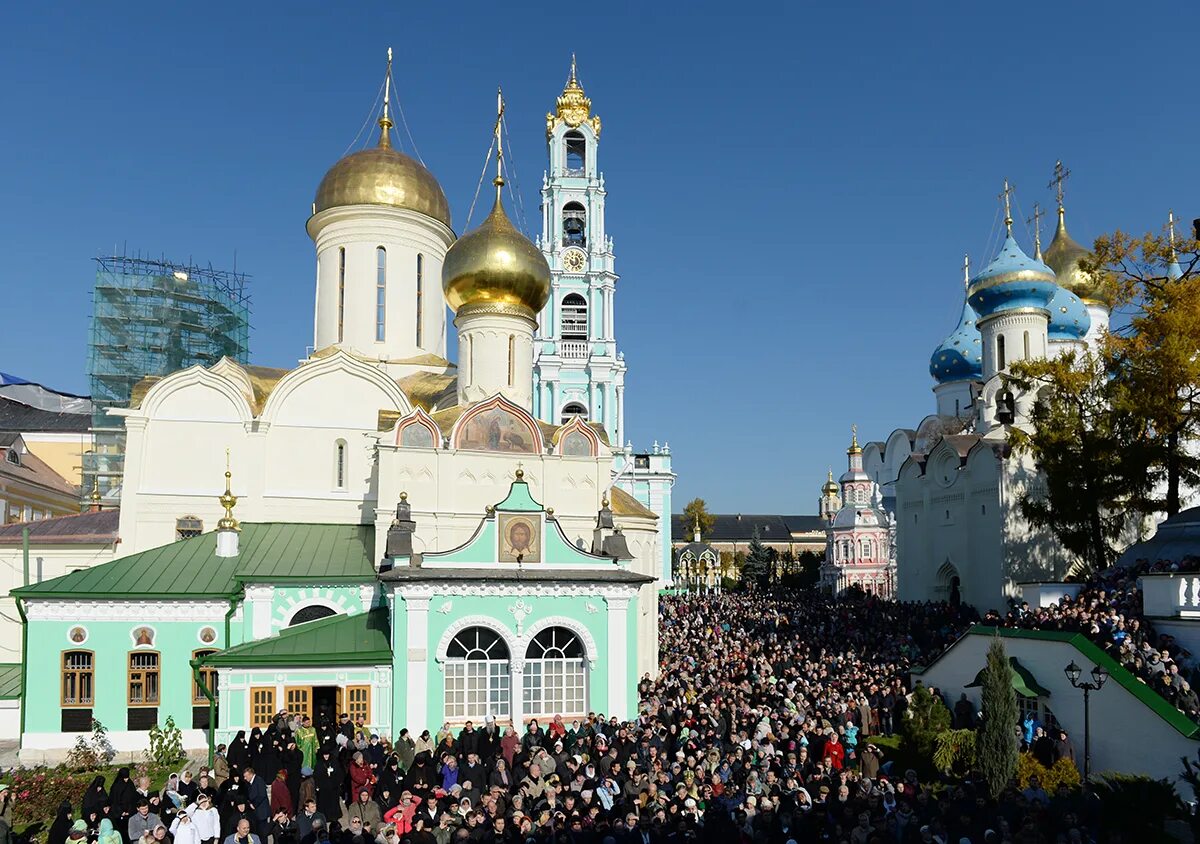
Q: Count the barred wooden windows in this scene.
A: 3